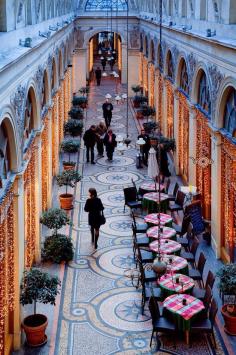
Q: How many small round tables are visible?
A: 8